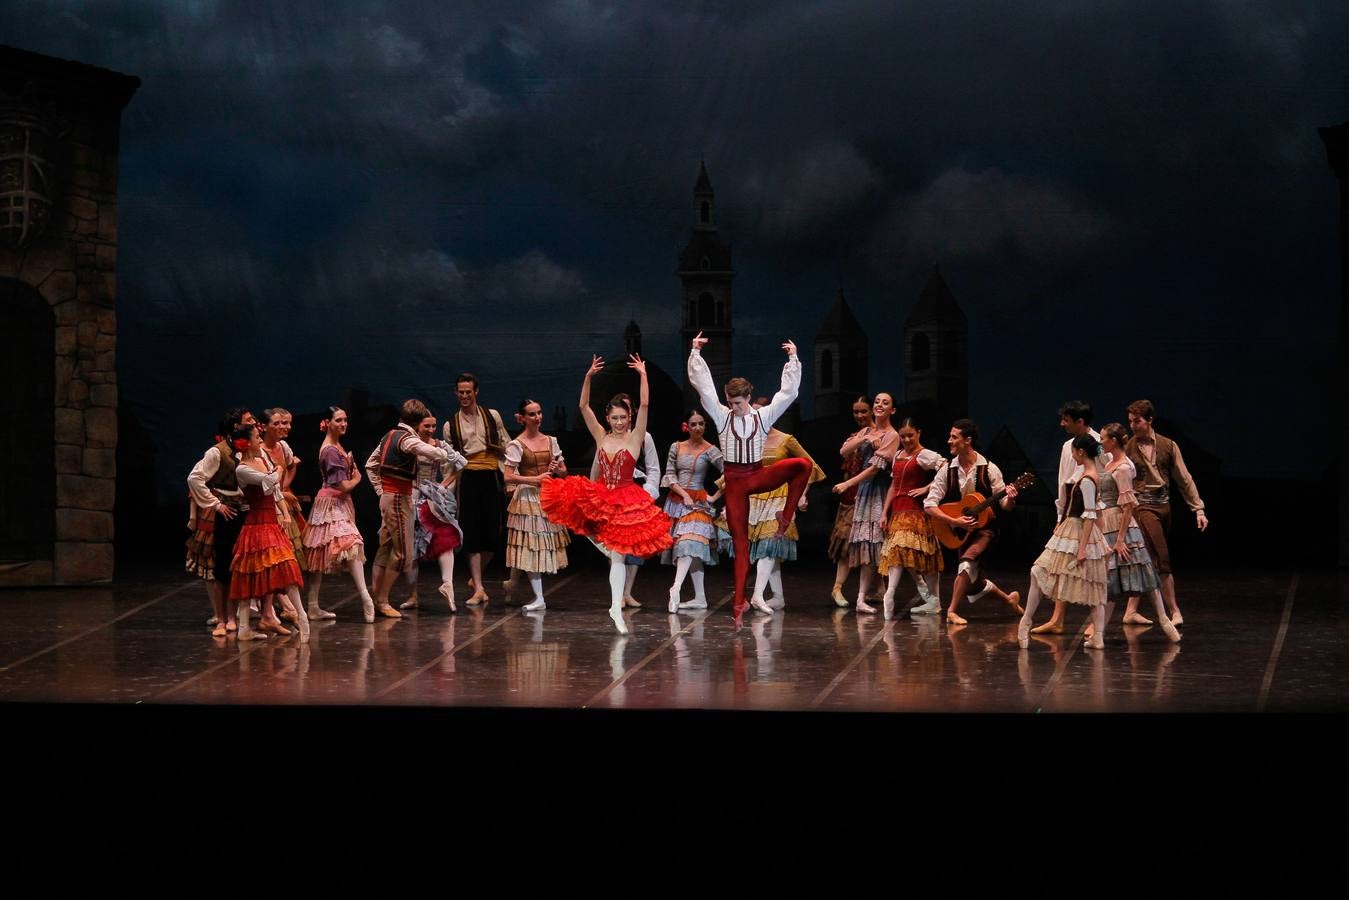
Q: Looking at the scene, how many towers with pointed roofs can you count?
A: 3